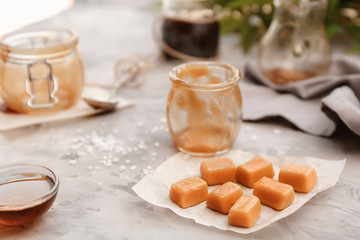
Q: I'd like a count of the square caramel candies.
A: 7